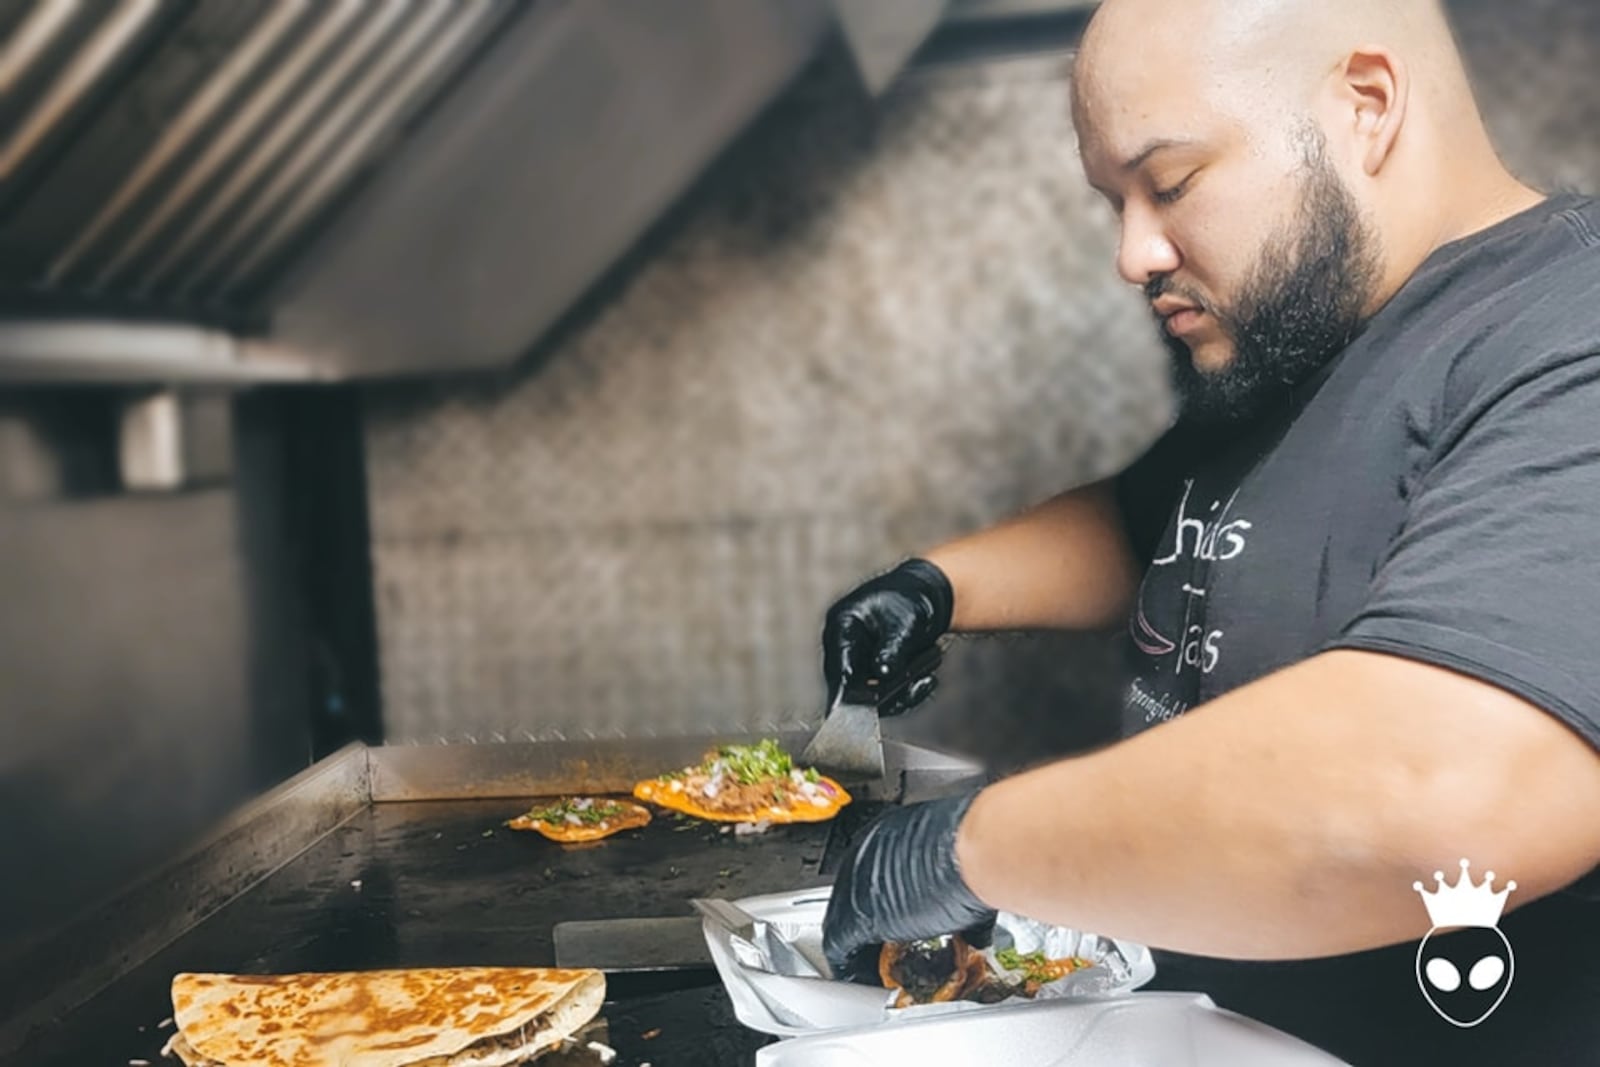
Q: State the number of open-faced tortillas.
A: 2